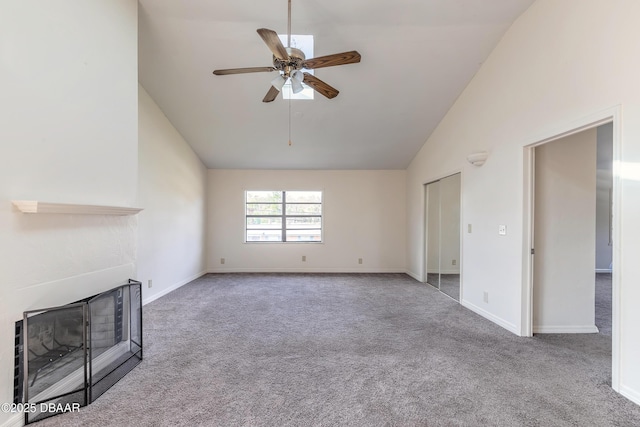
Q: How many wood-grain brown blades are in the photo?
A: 5